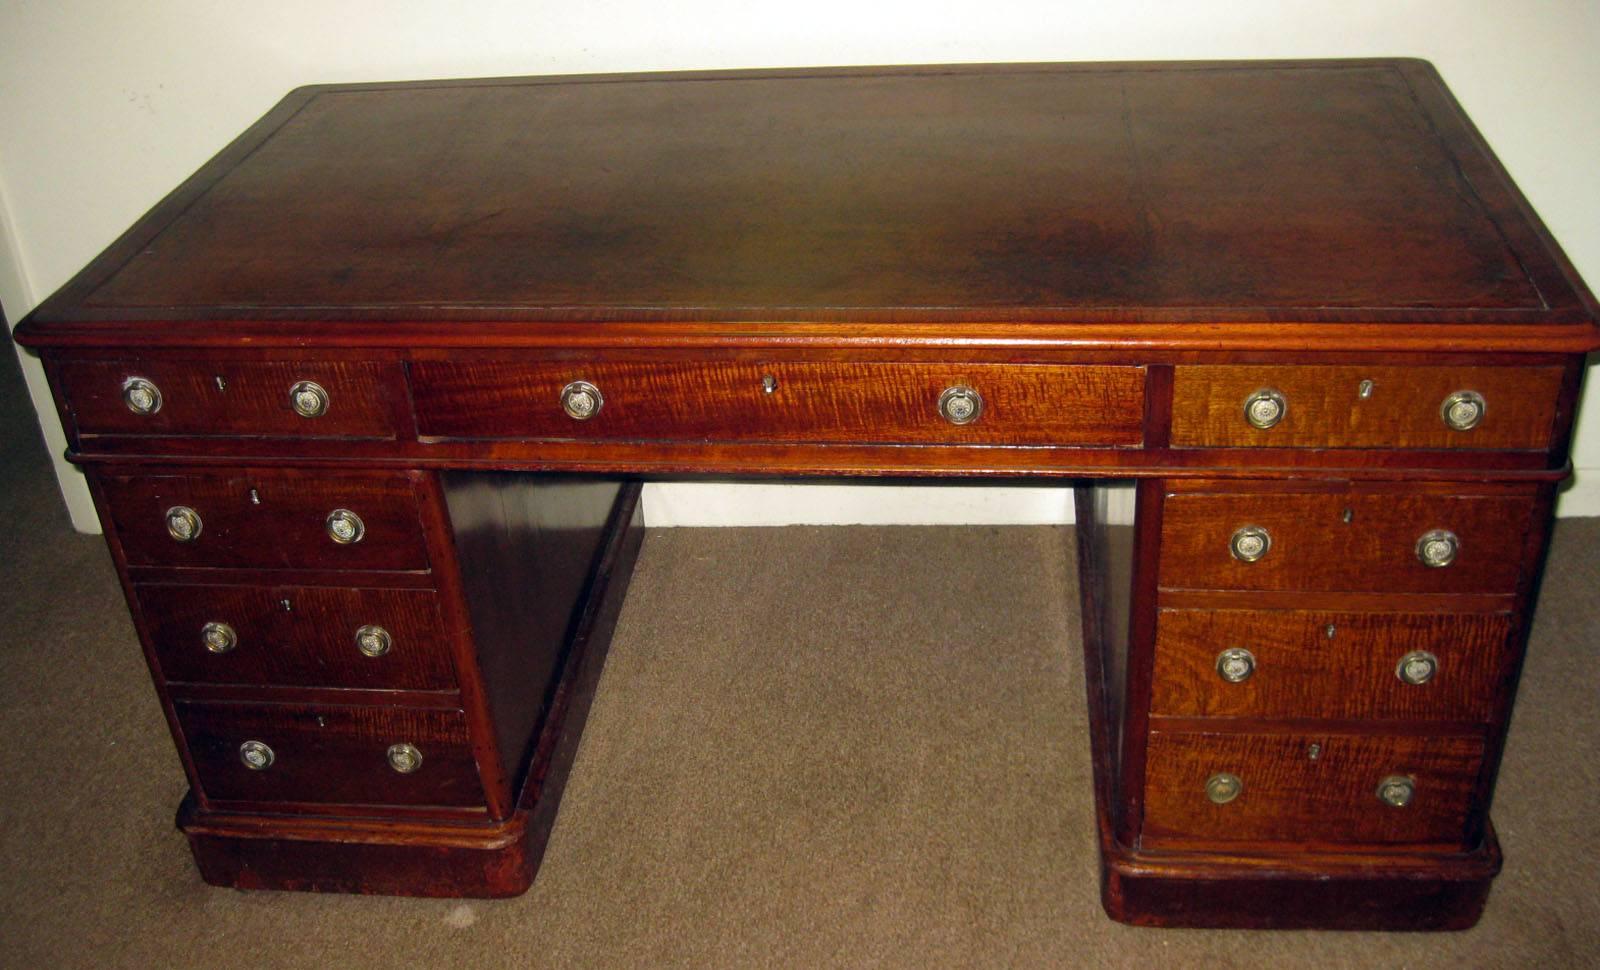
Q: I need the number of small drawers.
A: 8